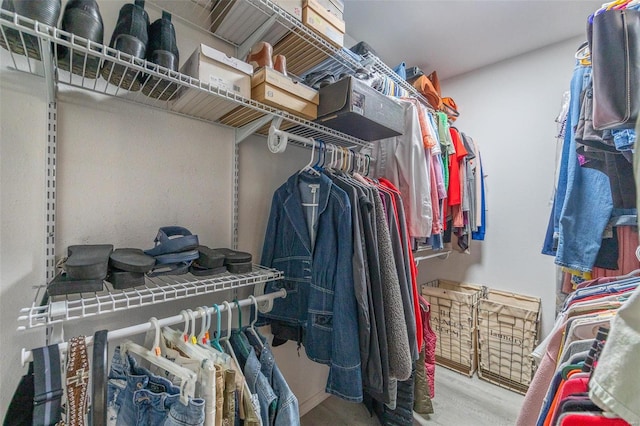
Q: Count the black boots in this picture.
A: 4